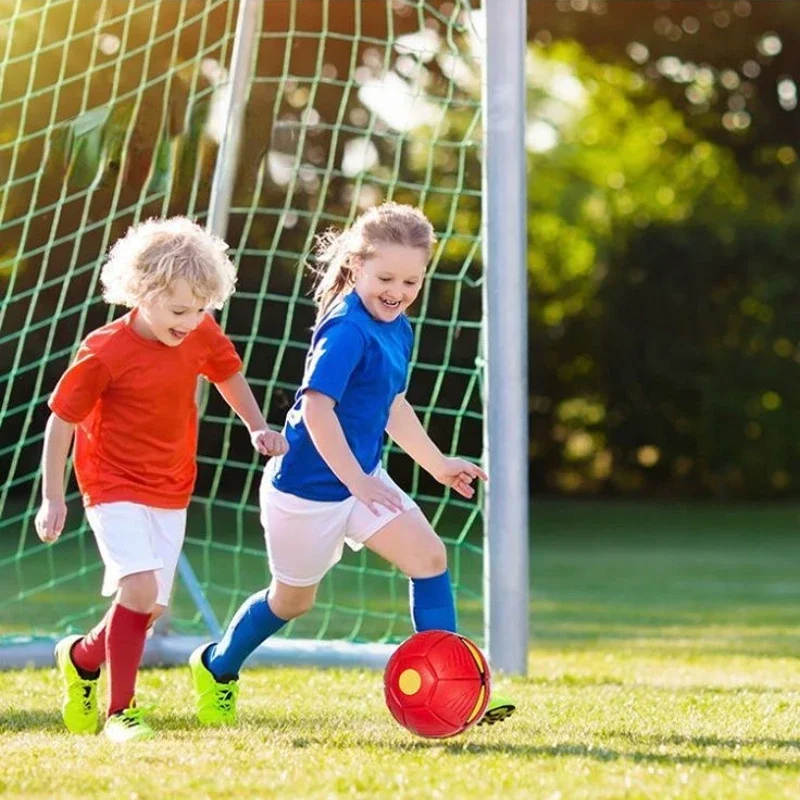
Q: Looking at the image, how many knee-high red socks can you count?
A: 2